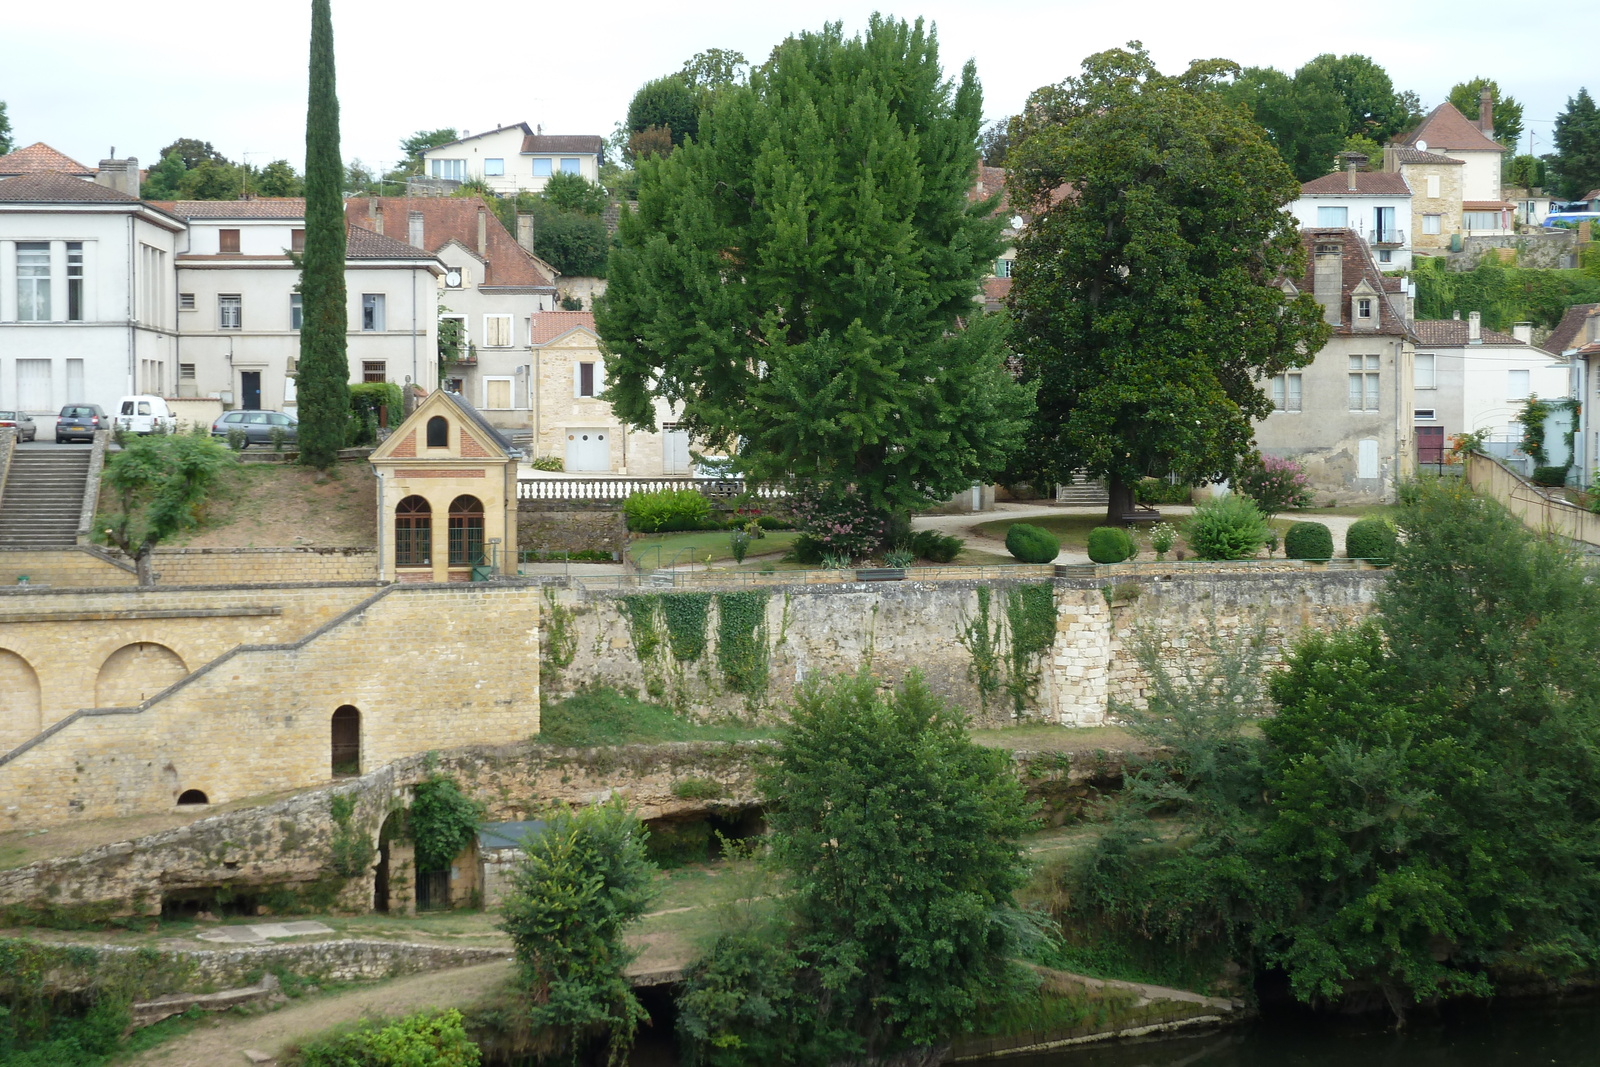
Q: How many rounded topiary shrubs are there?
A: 4